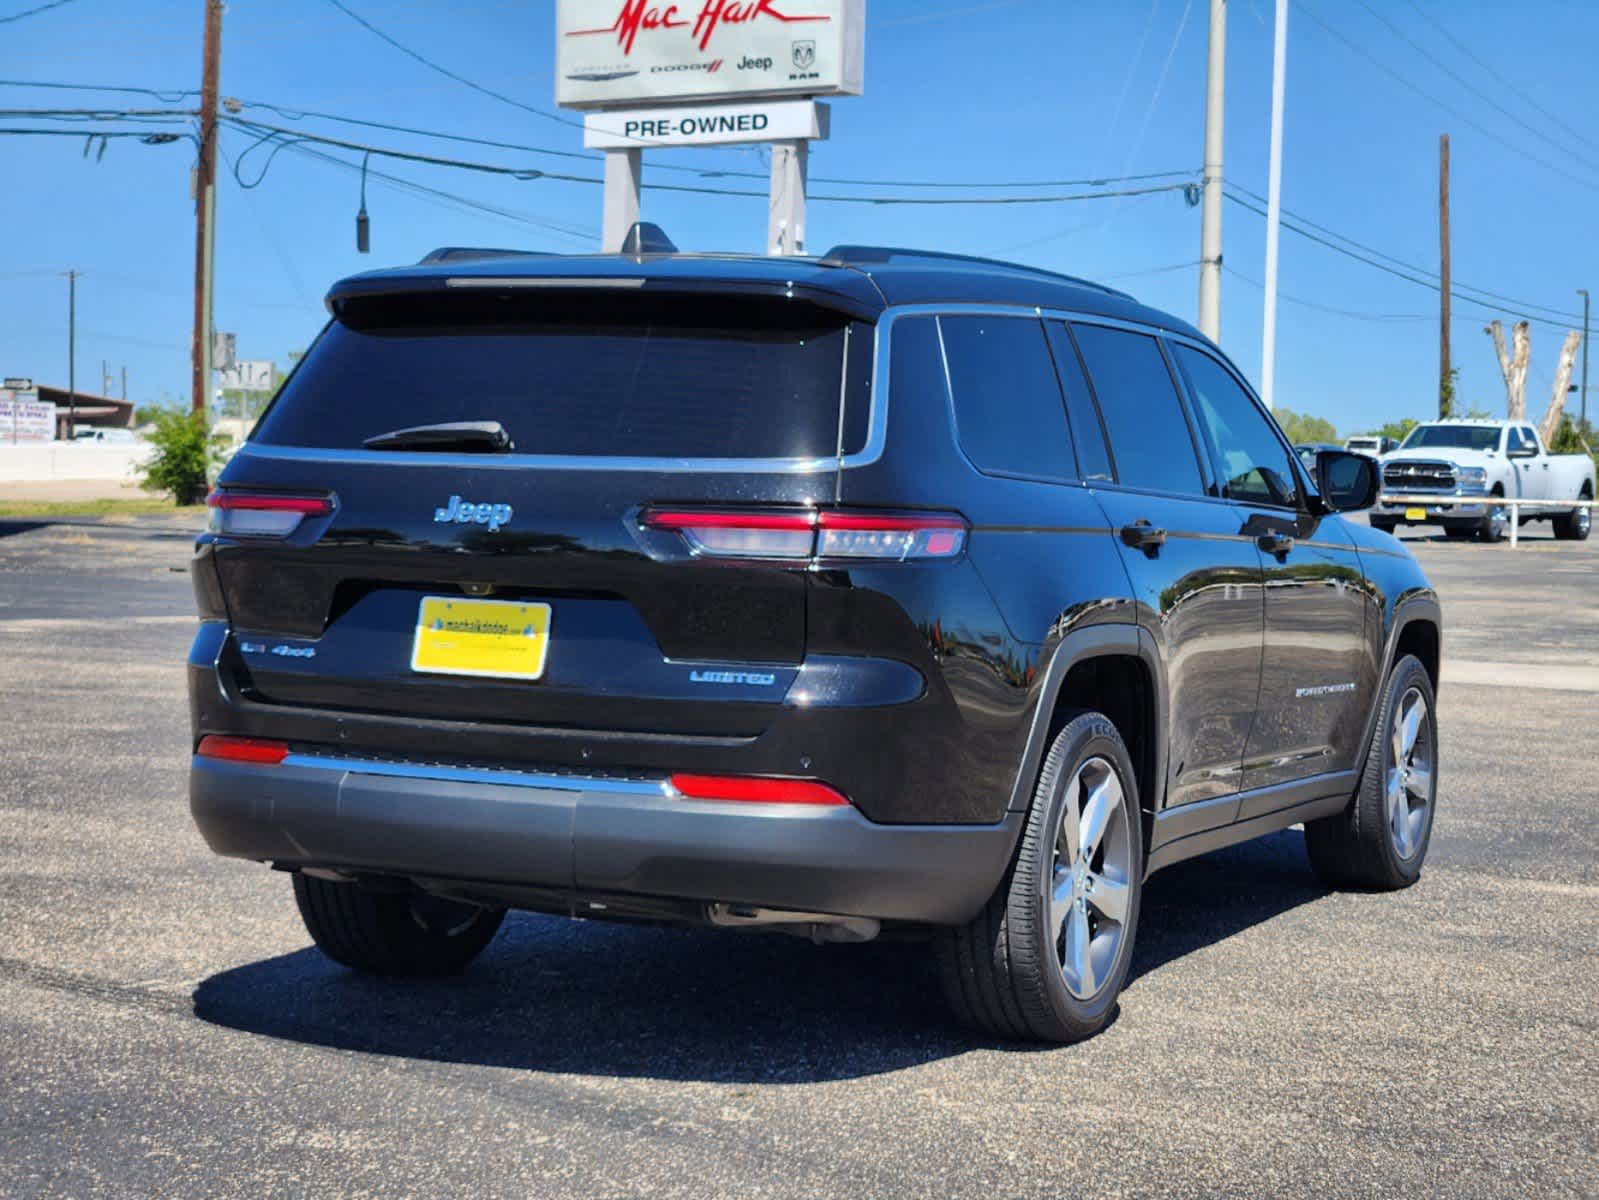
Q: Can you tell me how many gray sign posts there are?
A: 2